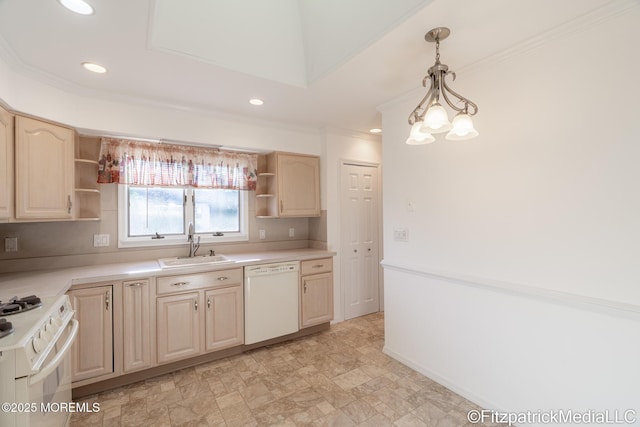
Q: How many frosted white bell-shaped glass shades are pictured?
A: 3